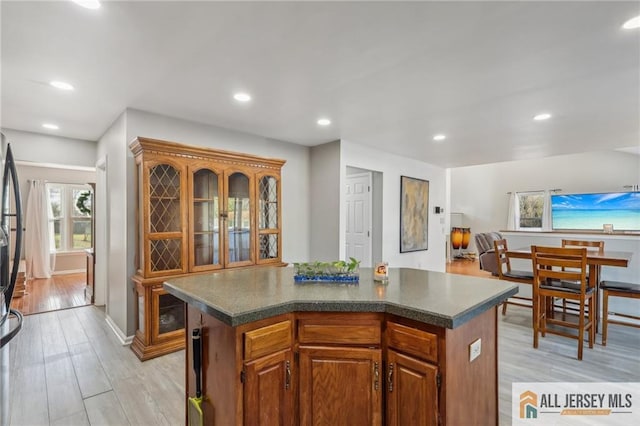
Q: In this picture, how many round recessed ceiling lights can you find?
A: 8